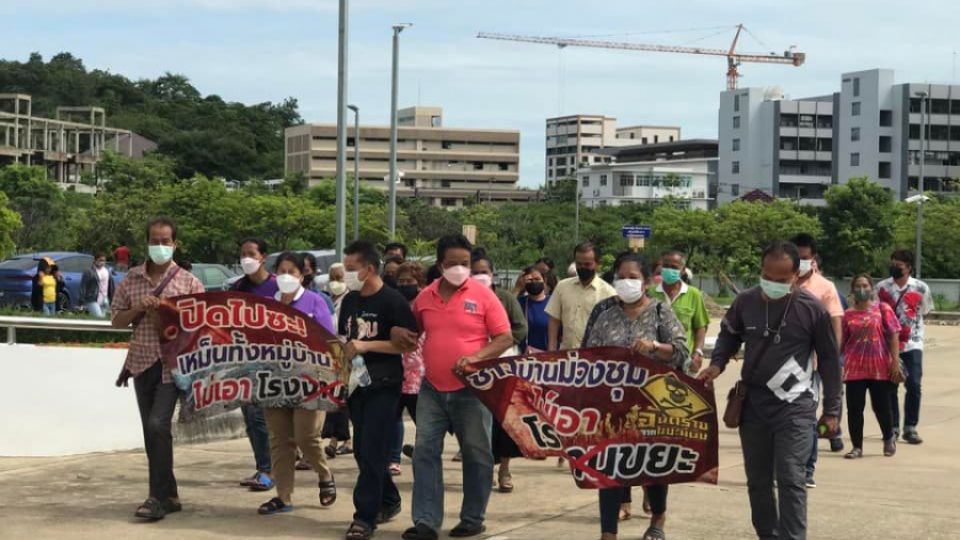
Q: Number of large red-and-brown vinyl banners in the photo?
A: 2